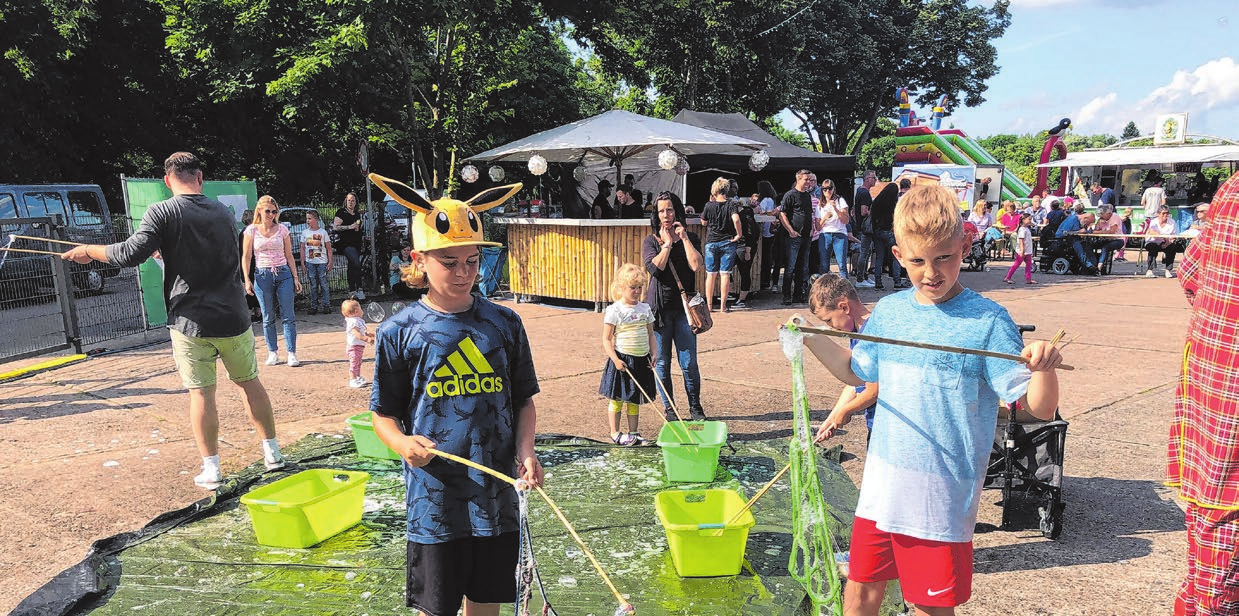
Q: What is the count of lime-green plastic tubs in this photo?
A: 4